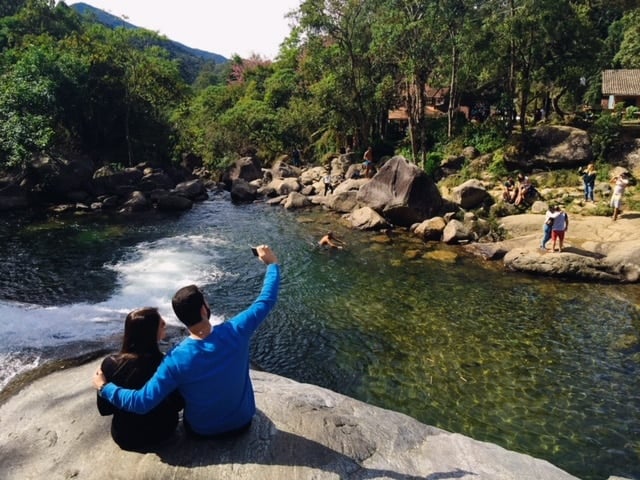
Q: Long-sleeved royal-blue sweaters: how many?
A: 1